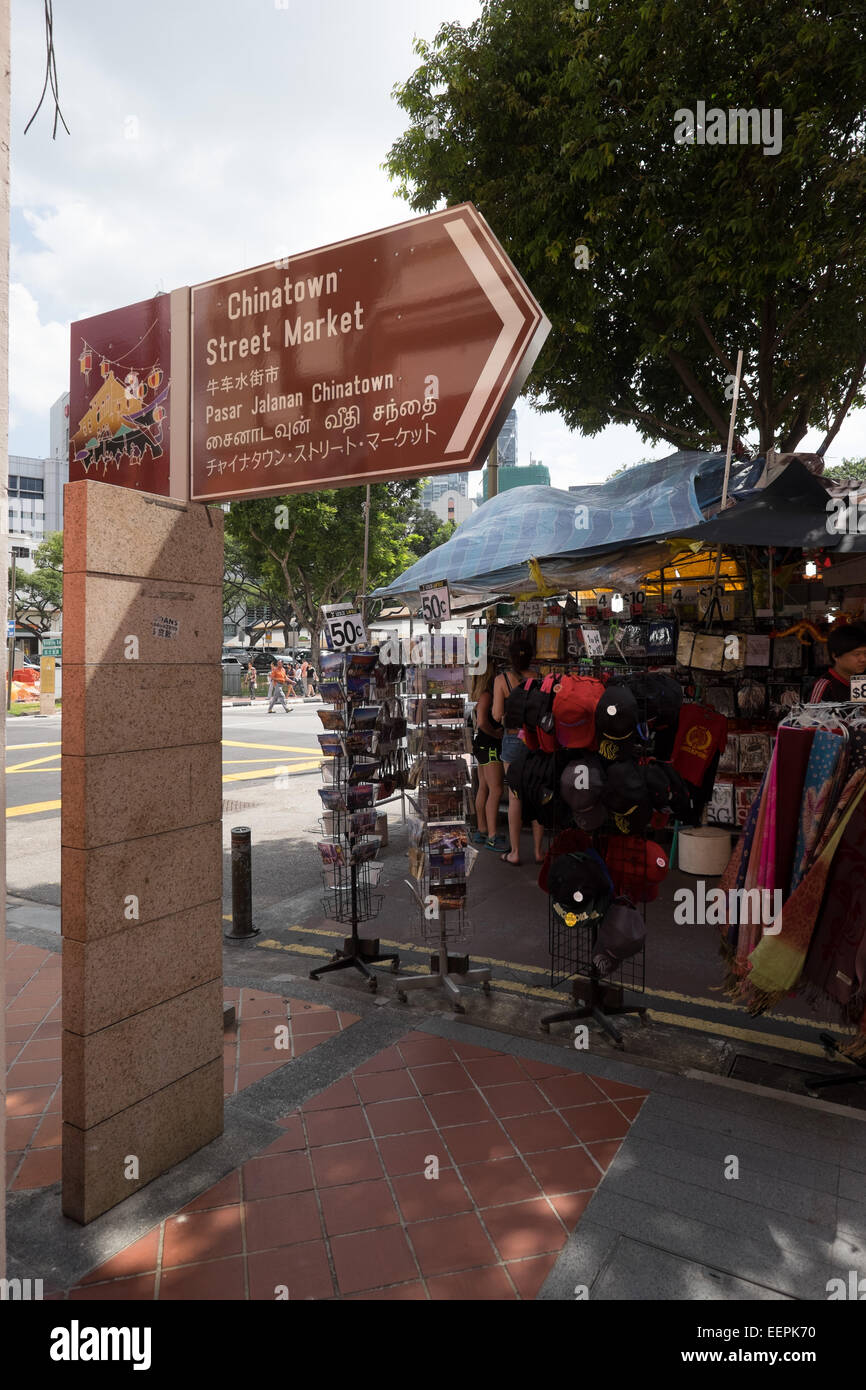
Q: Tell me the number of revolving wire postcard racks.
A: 2